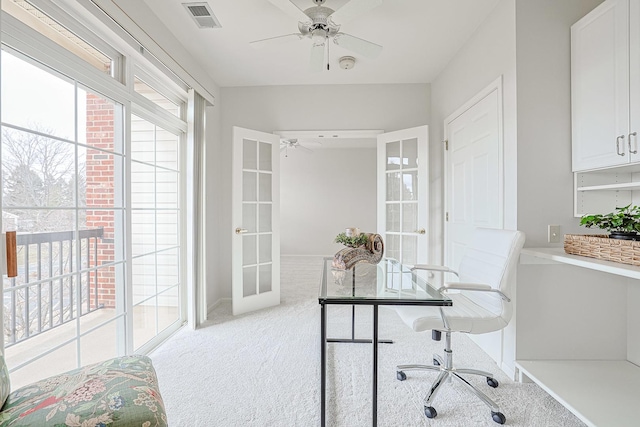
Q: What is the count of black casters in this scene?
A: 5